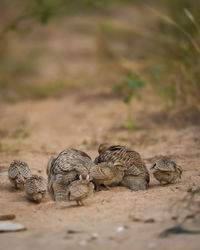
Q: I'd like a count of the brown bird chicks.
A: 5